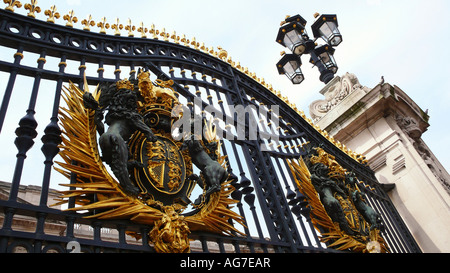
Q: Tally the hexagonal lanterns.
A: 5